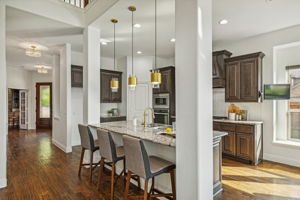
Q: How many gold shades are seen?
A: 3